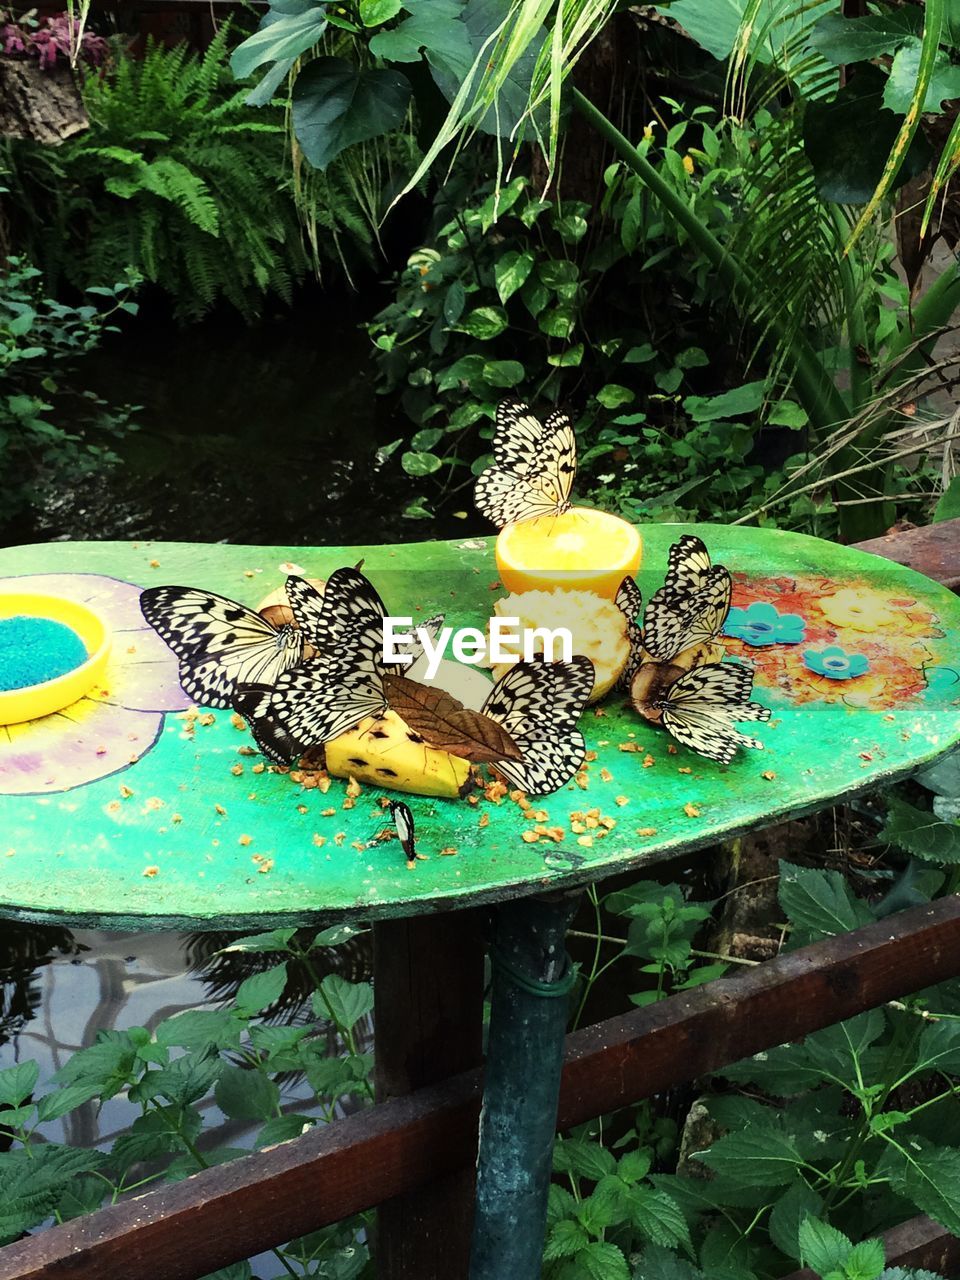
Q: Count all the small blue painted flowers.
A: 2